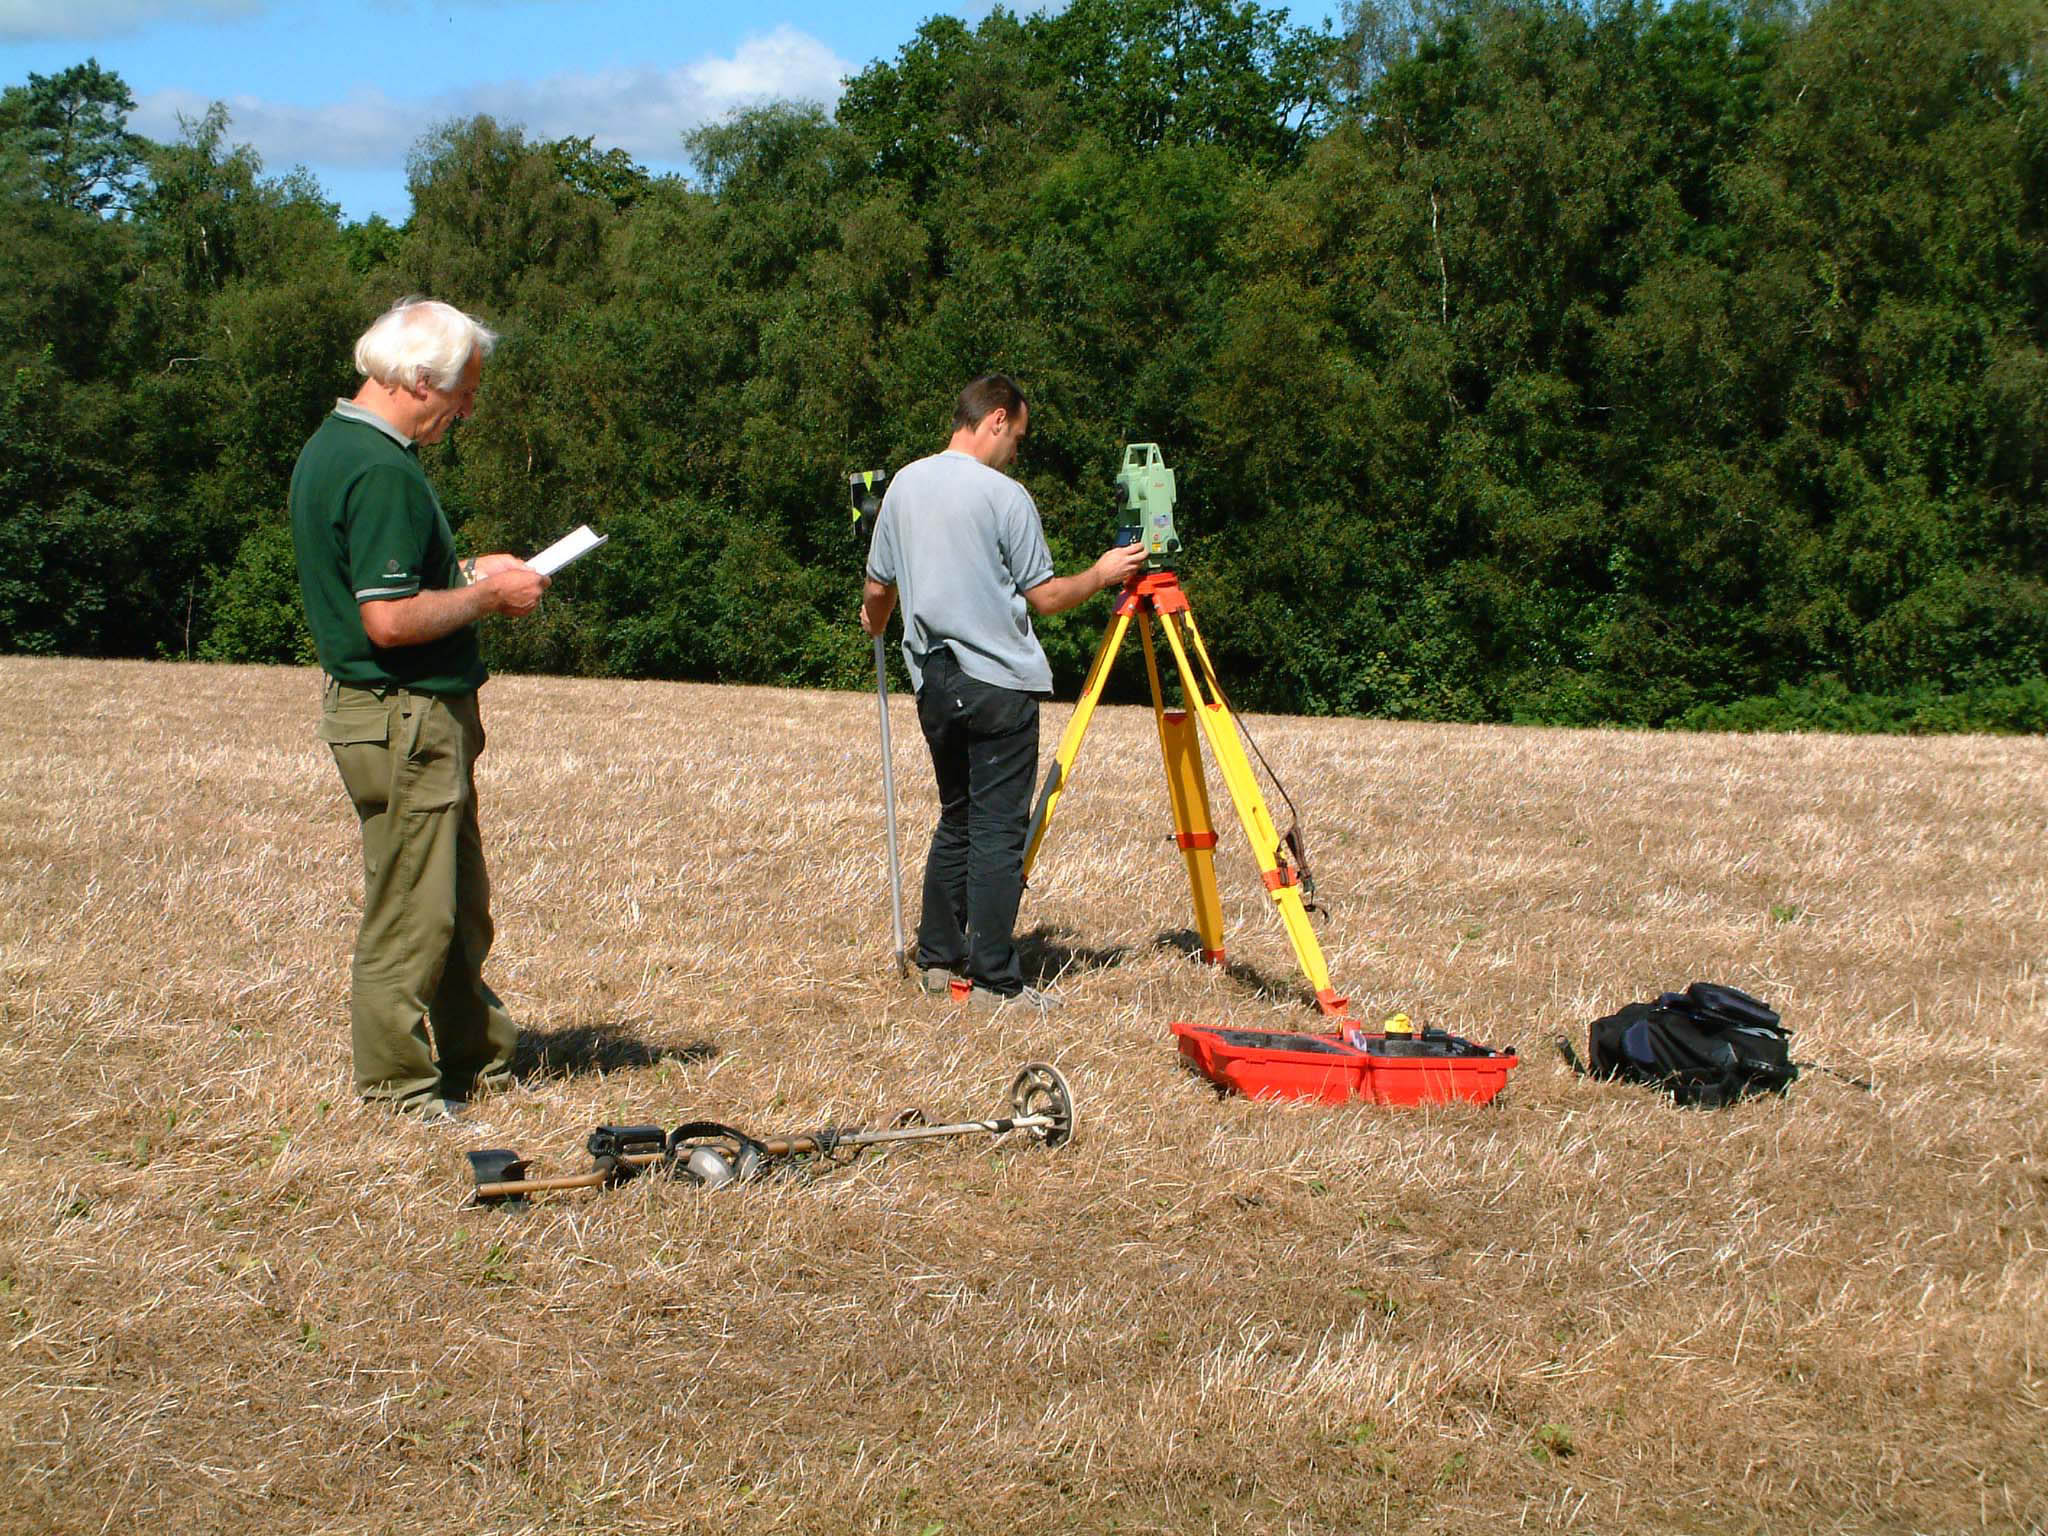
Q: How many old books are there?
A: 0